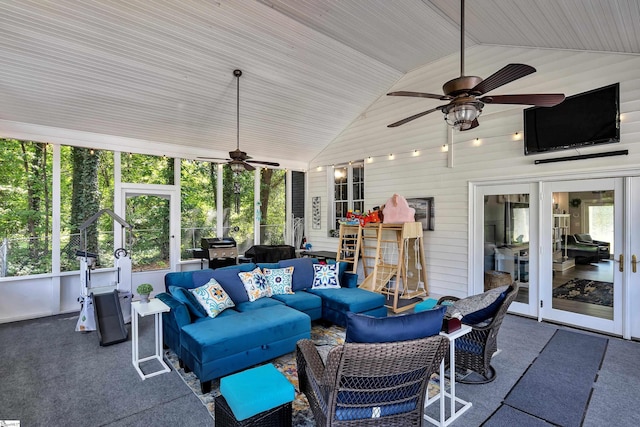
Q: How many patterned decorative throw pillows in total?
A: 4